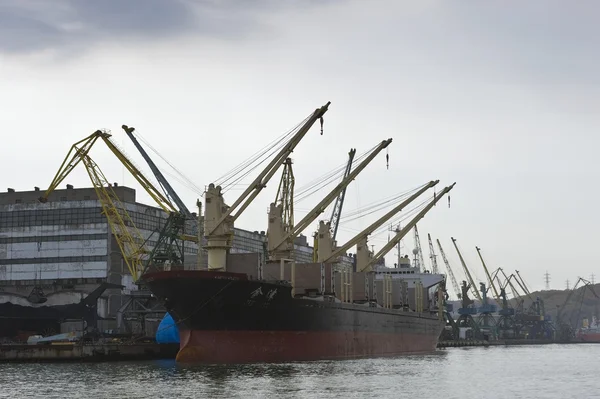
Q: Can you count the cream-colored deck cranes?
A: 4